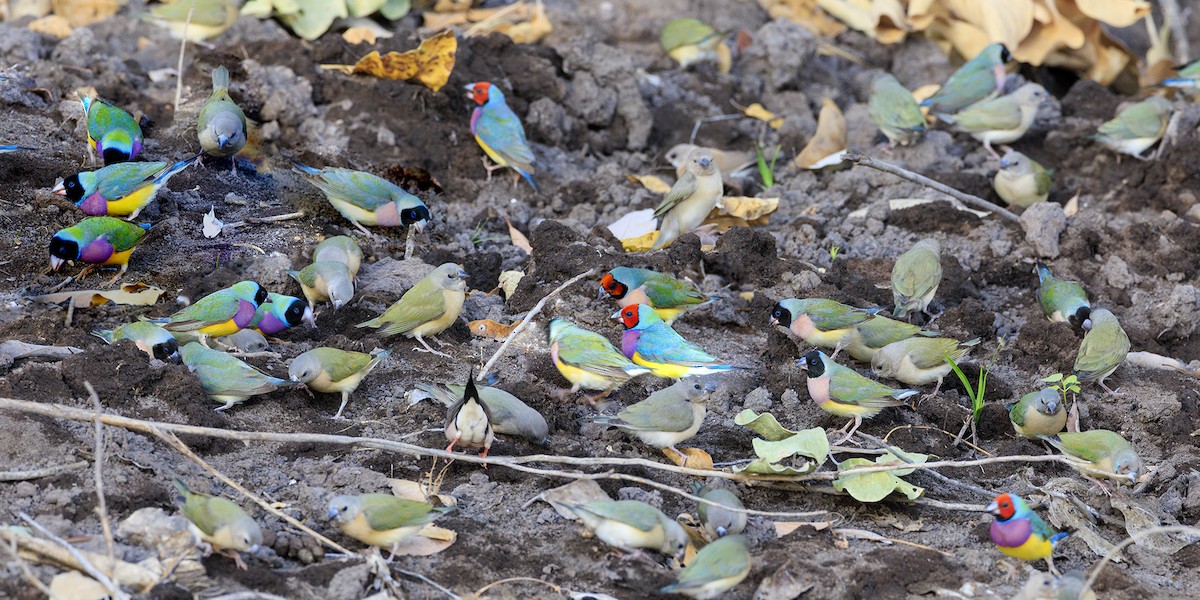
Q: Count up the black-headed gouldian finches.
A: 11